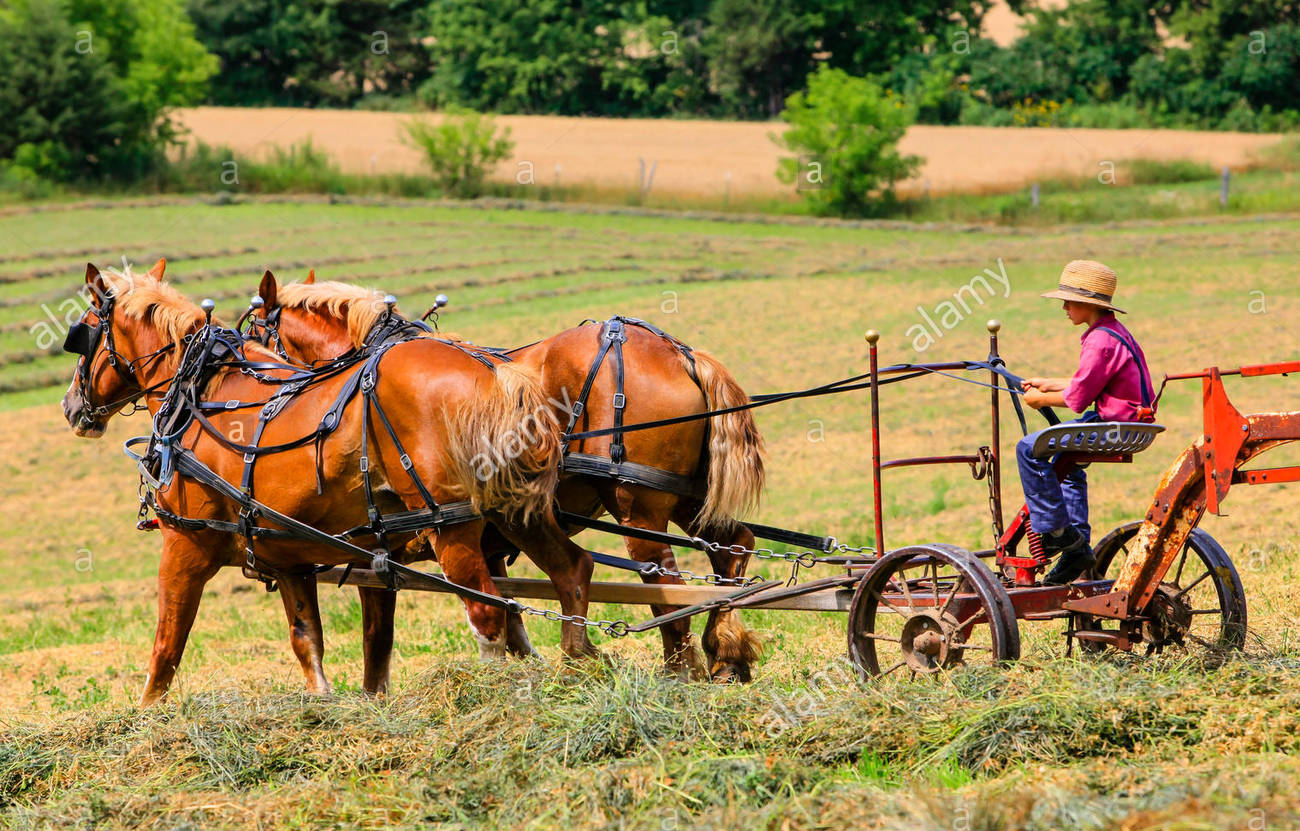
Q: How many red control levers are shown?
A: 2